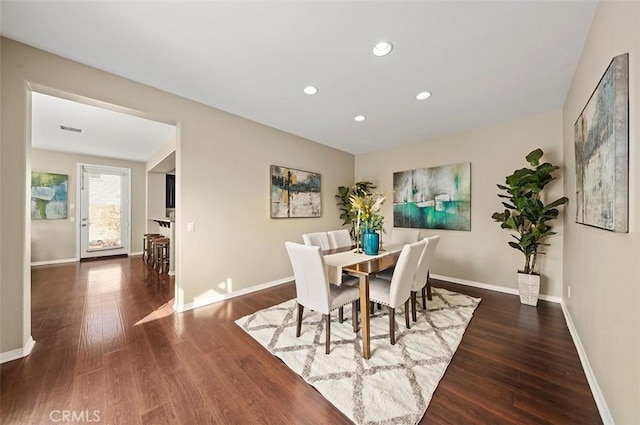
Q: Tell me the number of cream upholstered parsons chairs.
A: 6